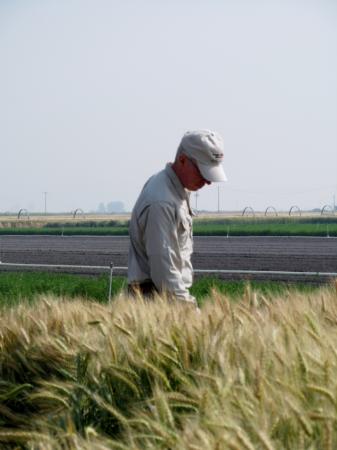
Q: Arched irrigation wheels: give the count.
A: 6